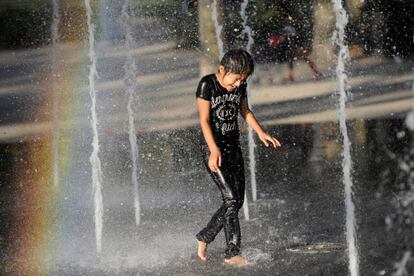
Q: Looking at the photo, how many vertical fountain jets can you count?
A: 6